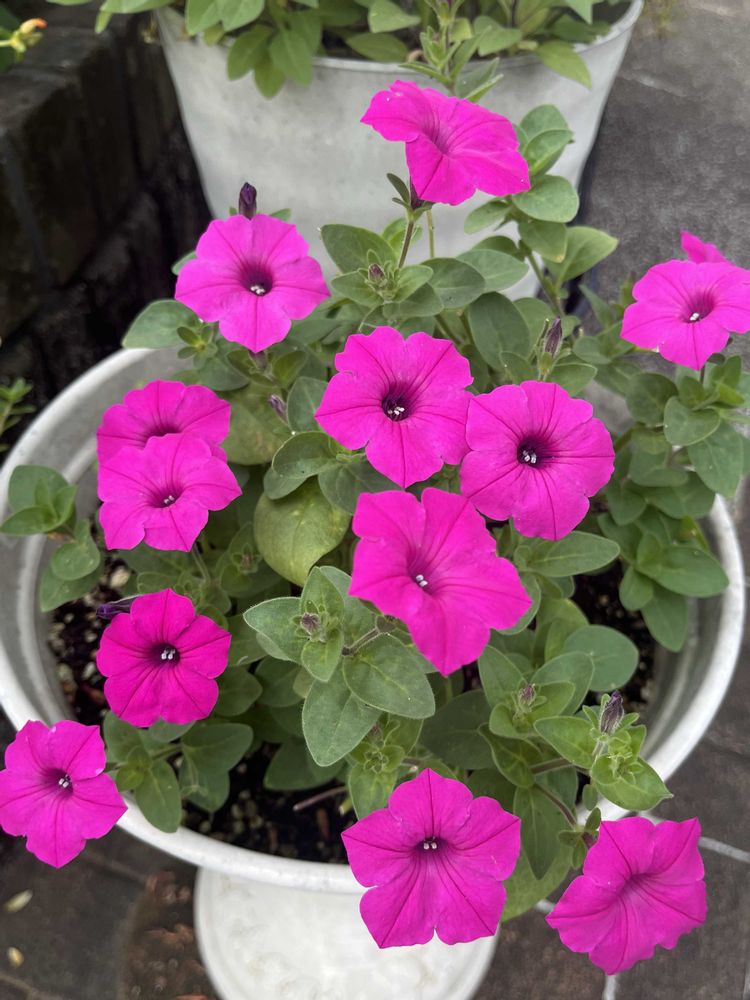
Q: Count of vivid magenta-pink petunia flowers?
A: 13